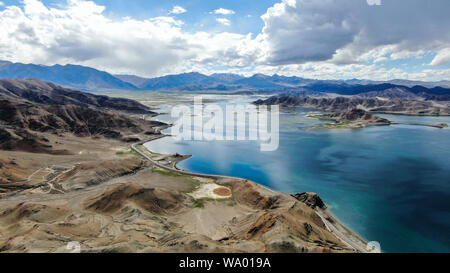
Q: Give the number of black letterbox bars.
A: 1